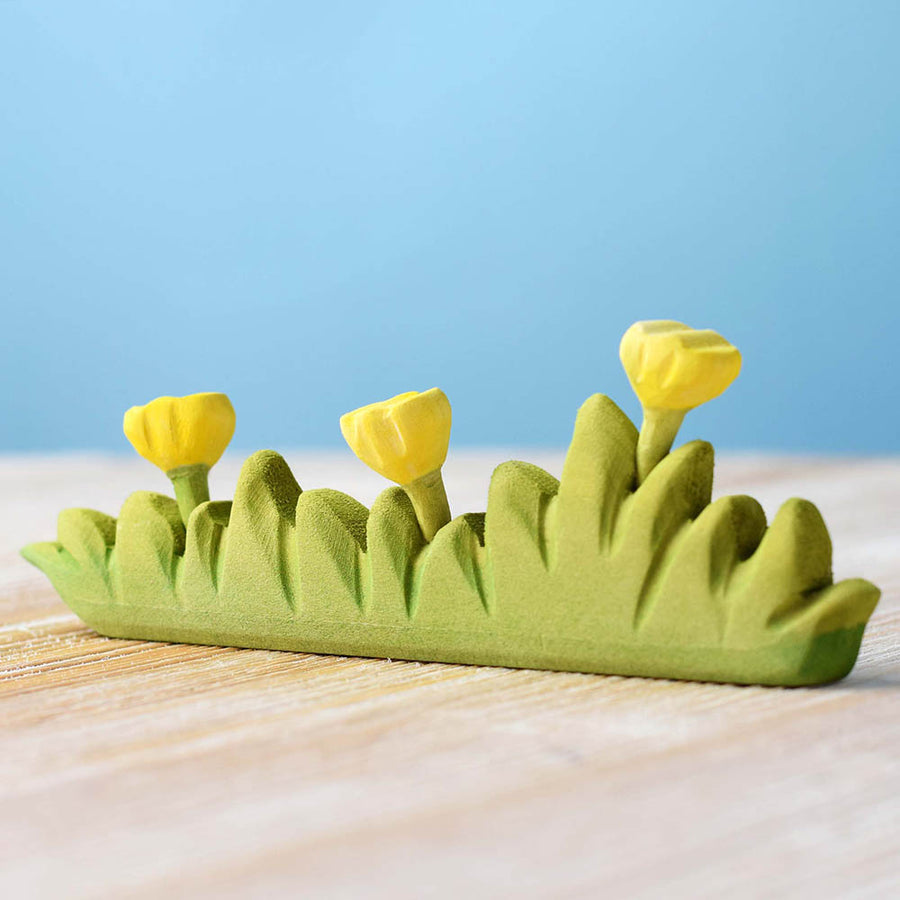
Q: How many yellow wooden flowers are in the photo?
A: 3